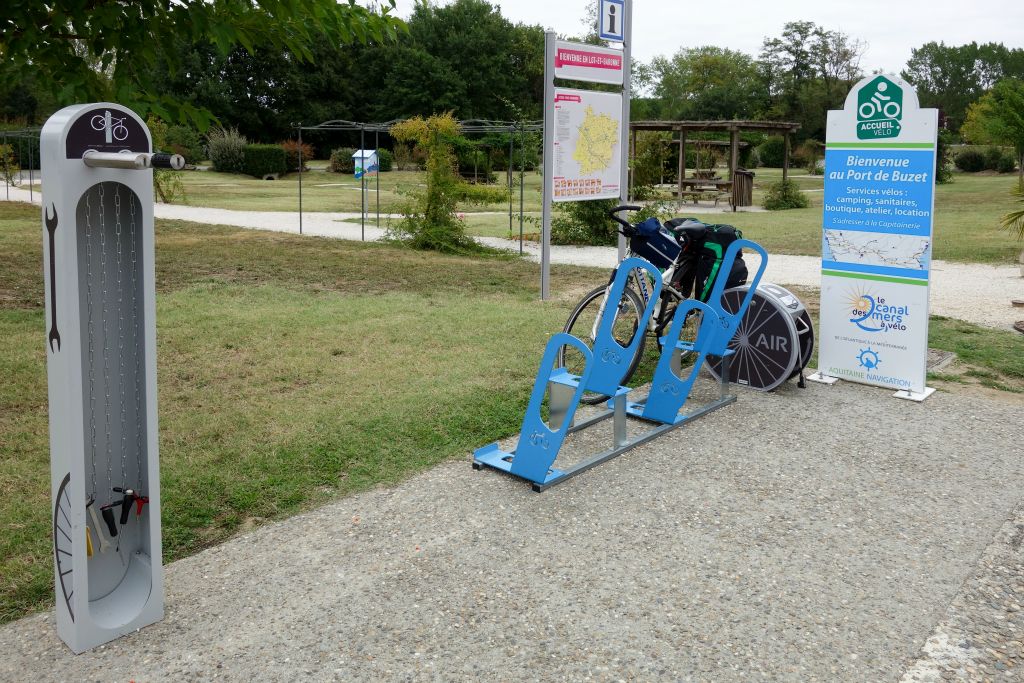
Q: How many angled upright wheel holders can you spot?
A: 4